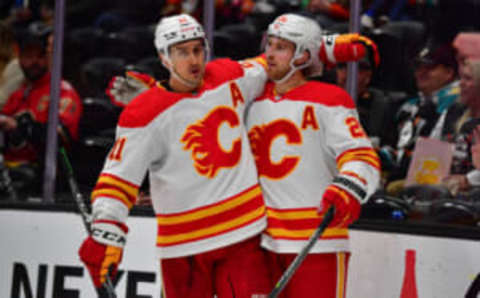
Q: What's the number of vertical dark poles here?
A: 3